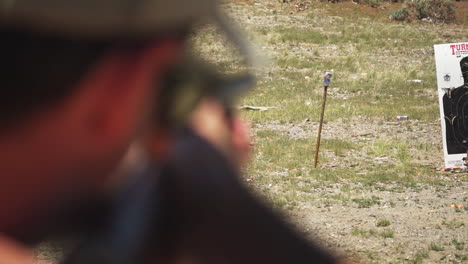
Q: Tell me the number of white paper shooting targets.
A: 1